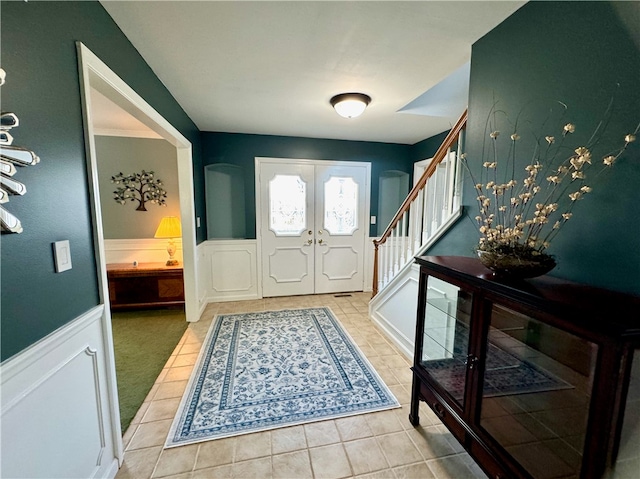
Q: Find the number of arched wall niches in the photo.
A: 2